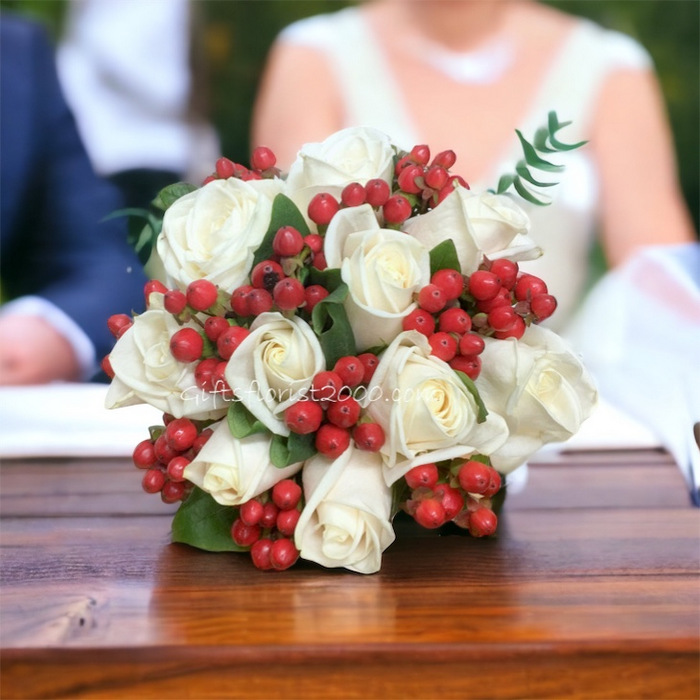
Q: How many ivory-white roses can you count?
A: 10